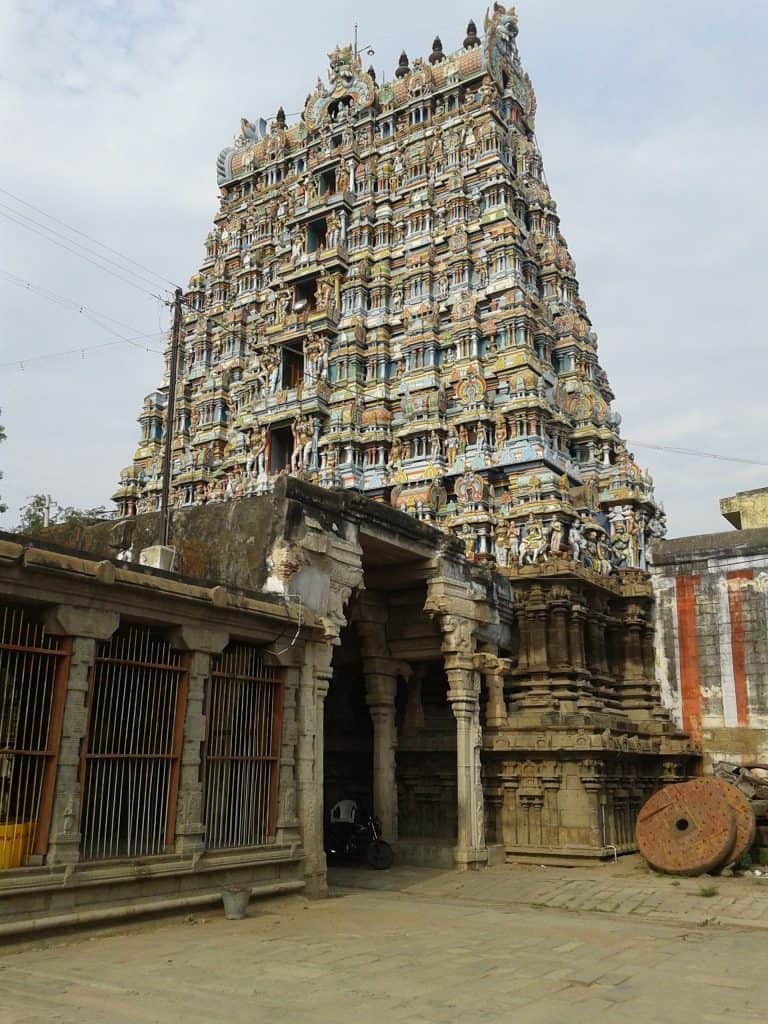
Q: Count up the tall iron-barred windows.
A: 3